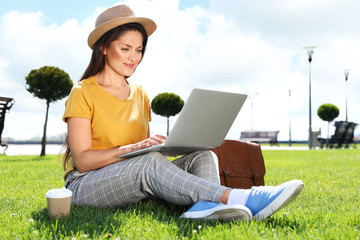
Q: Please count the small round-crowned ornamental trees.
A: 3